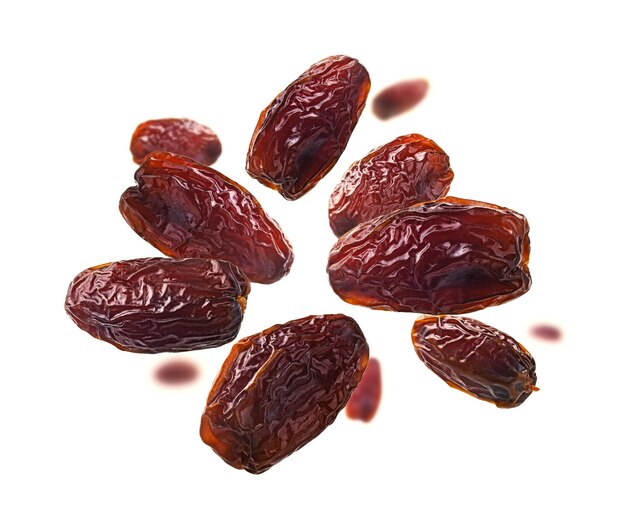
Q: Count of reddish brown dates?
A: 12